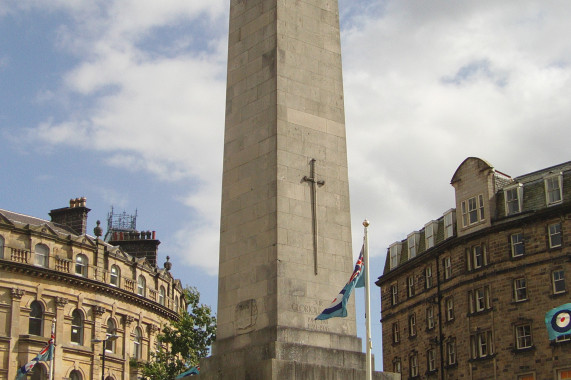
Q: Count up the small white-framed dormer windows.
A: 6